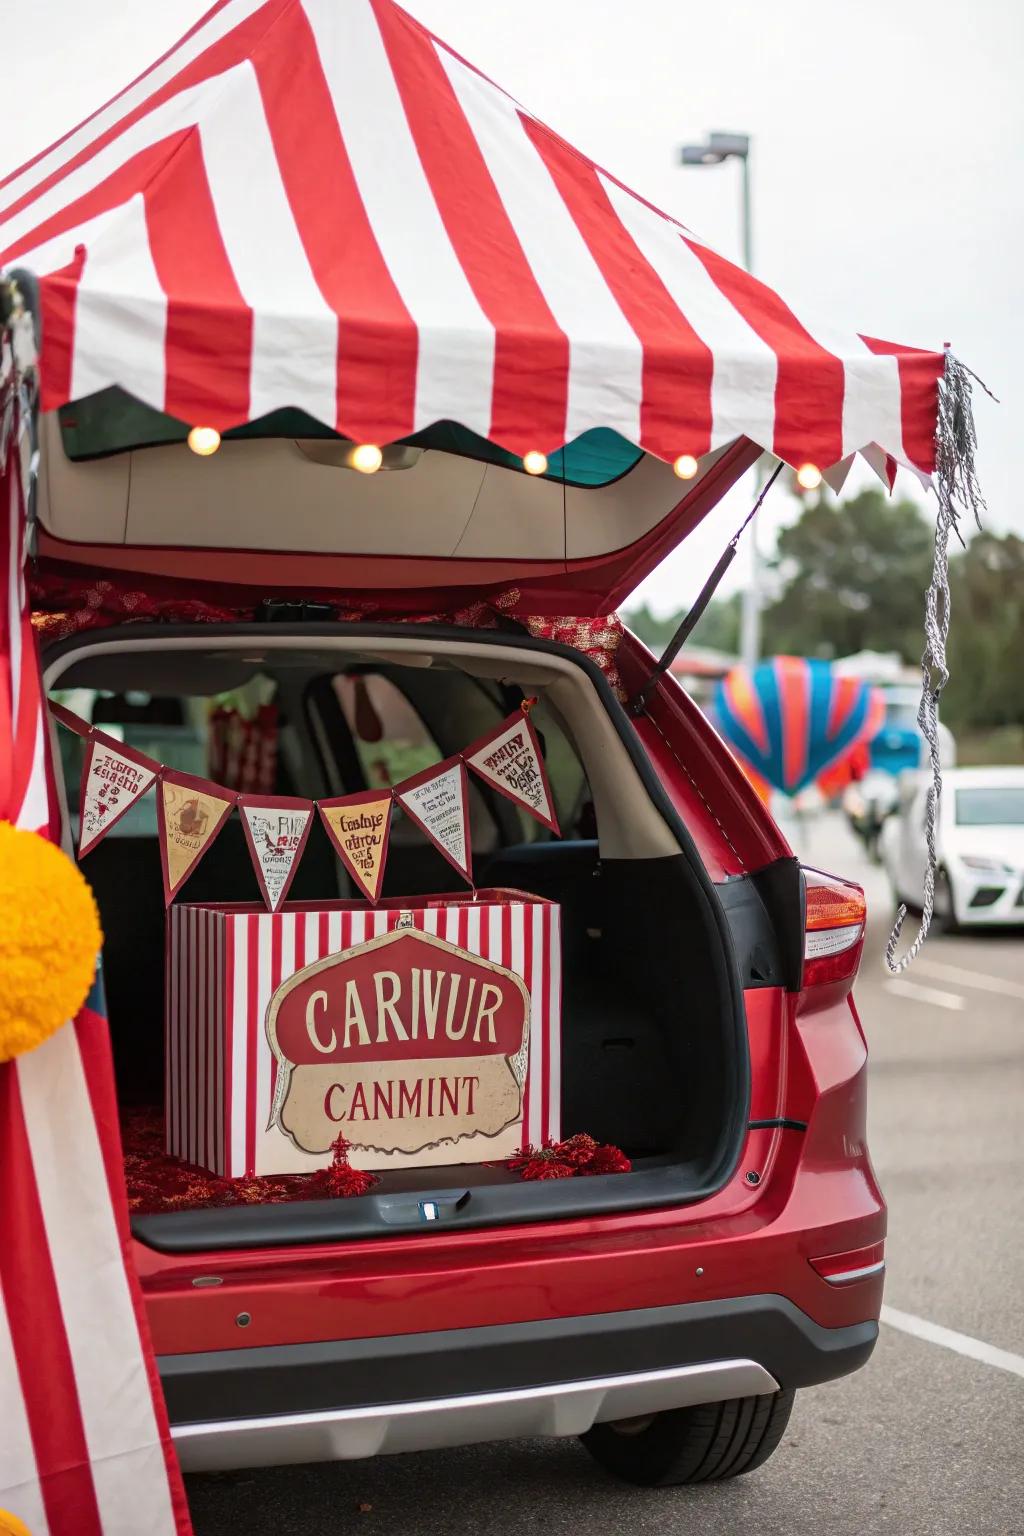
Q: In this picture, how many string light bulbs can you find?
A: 5